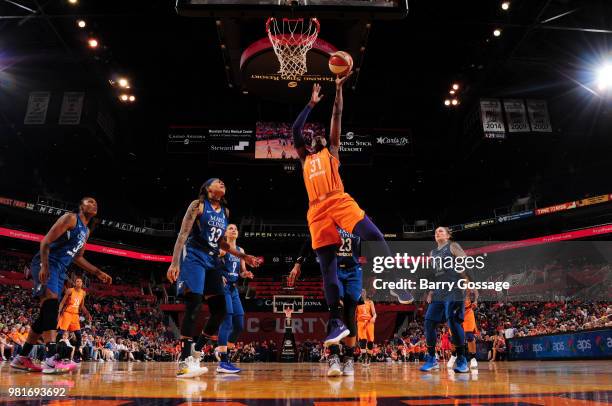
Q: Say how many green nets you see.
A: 0